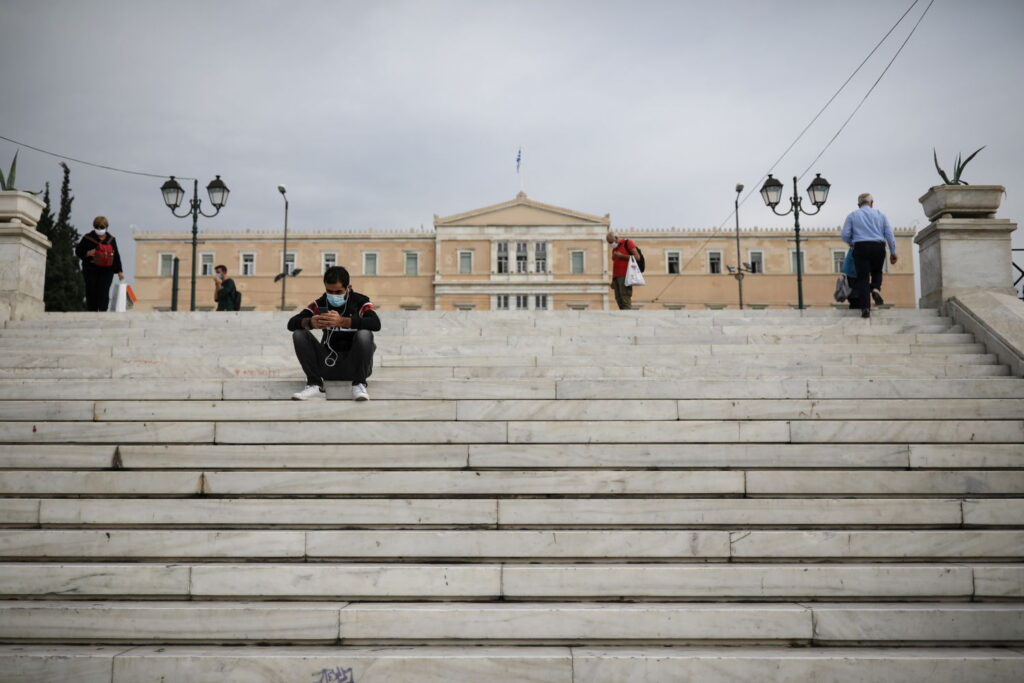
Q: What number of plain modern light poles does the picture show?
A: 2